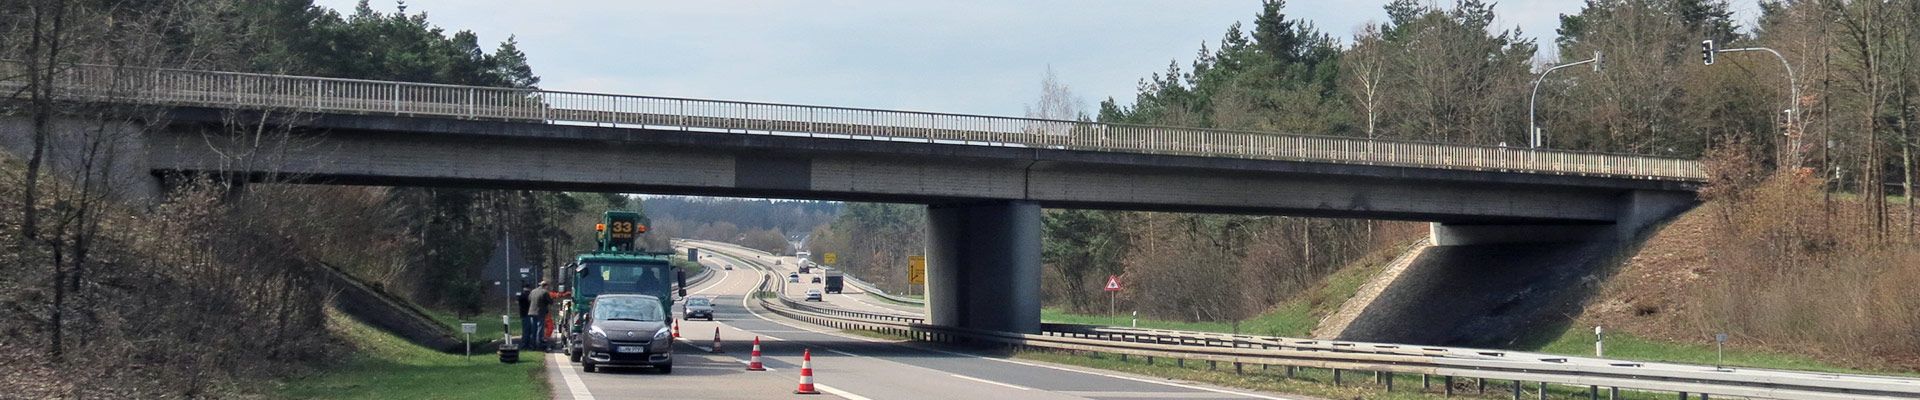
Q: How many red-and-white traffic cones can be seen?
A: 4